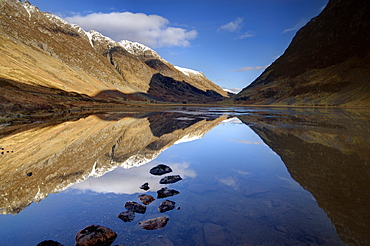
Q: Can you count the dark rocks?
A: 11